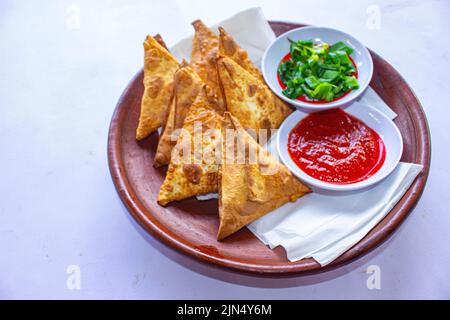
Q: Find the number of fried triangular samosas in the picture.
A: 7